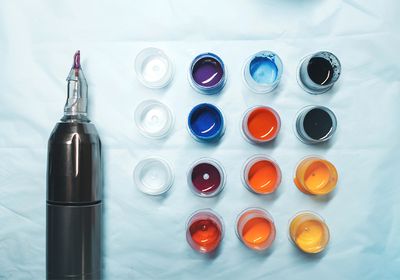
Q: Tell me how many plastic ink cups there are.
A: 15